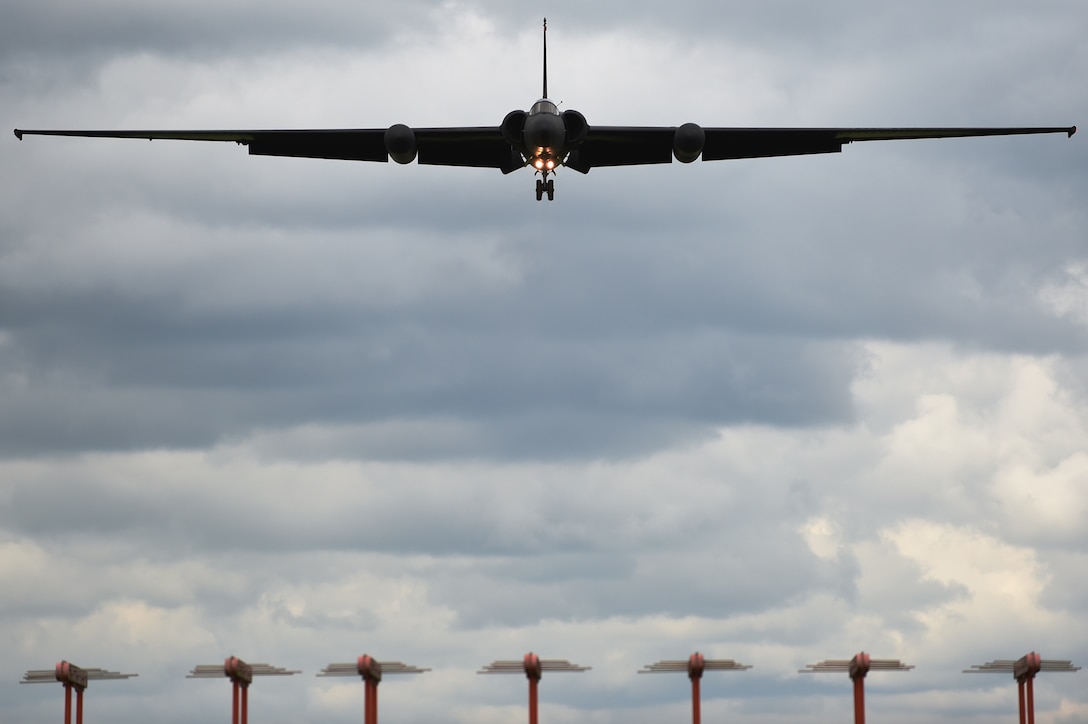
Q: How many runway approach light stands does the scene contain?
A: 7